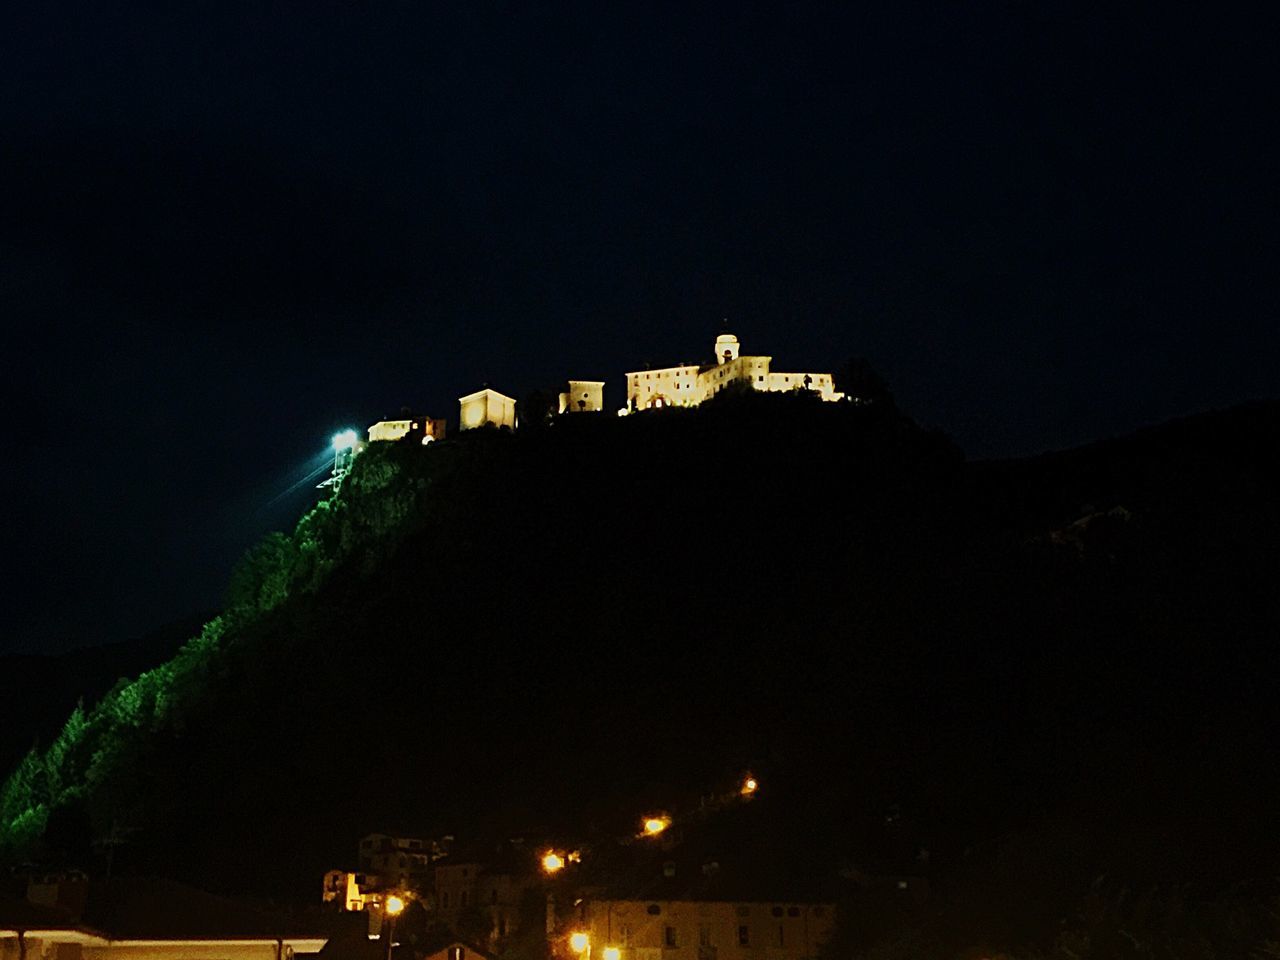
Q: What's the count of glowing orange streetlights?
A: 6